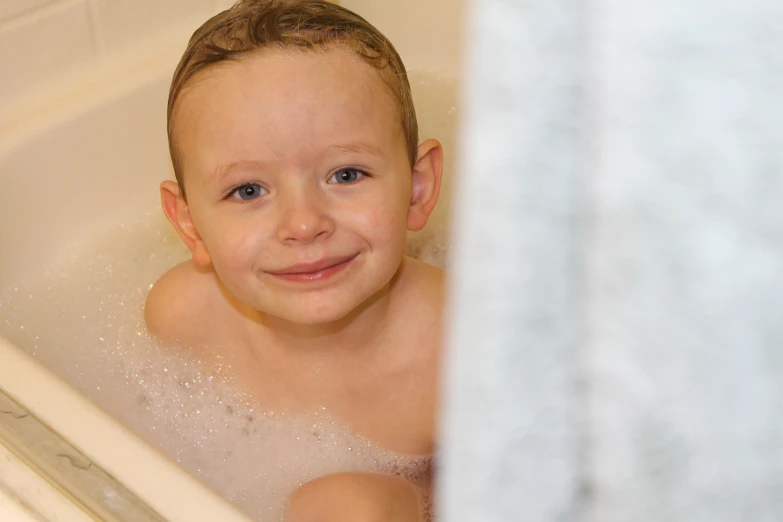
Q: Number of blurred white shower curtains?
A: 1